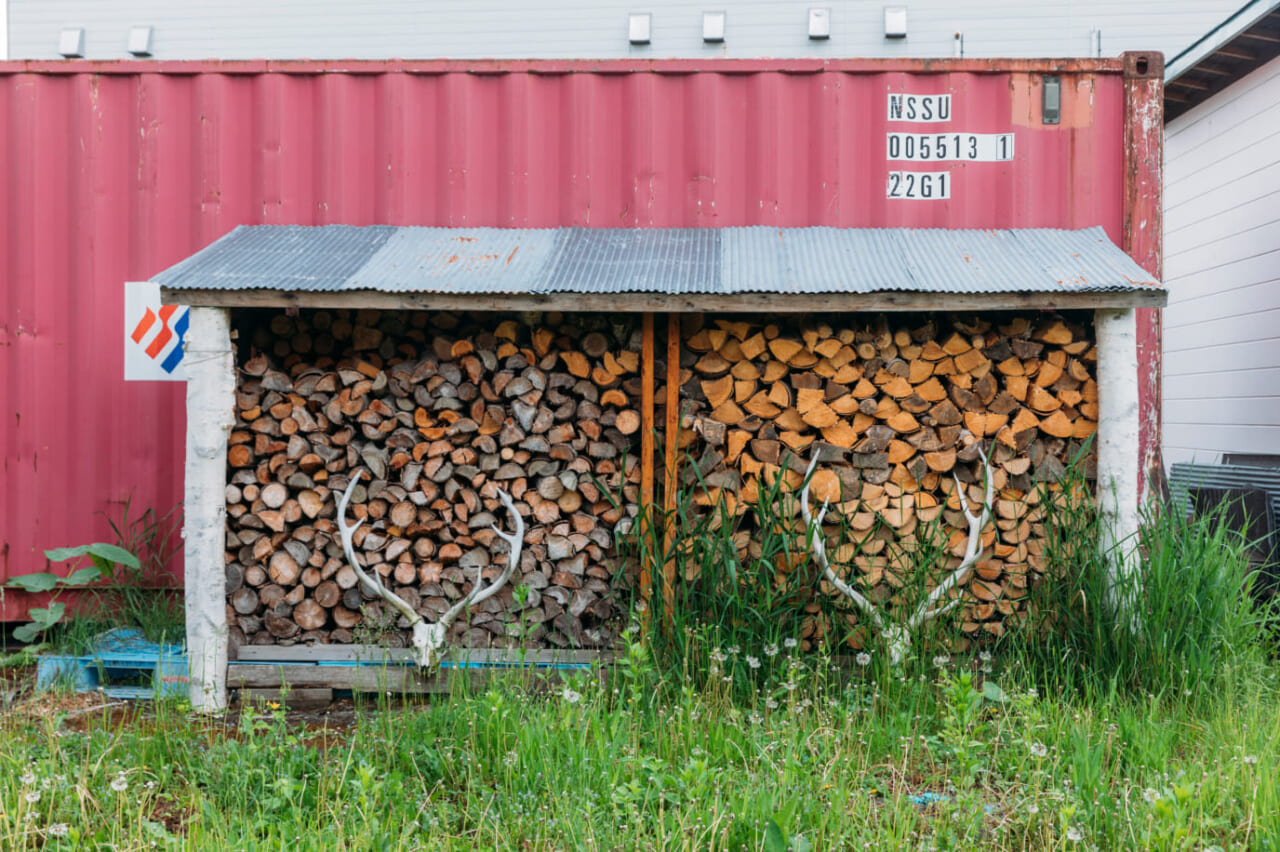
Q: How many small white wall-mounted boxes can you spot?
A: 6